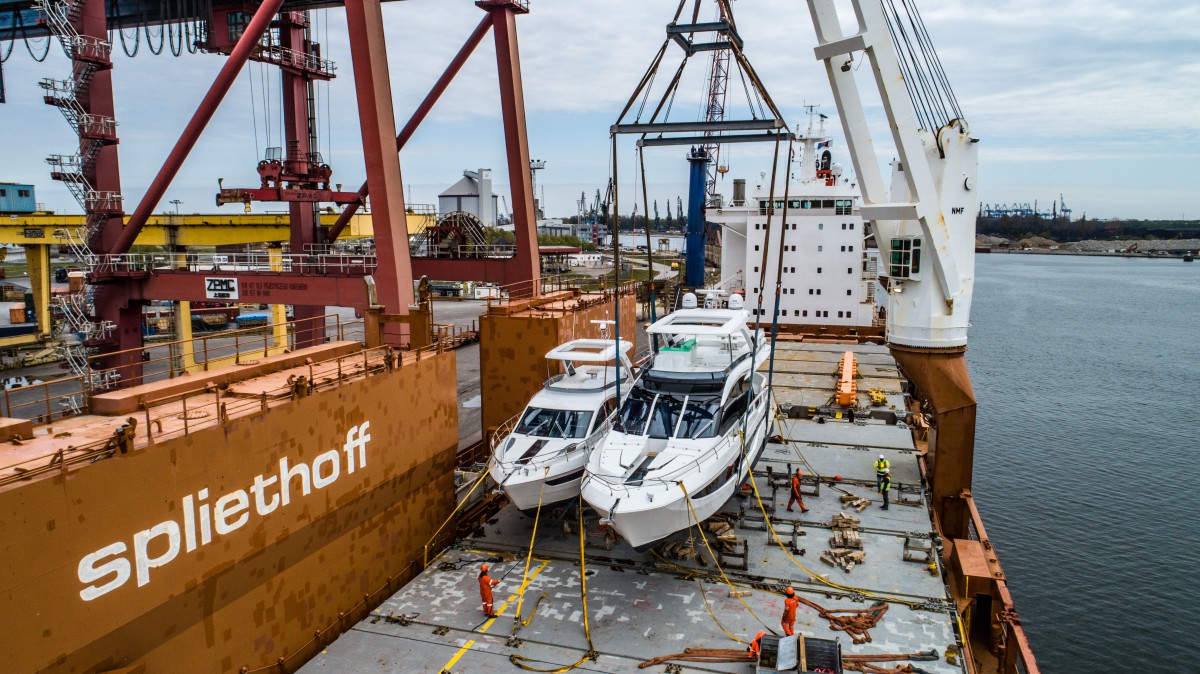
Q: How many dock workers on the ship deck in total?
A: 5